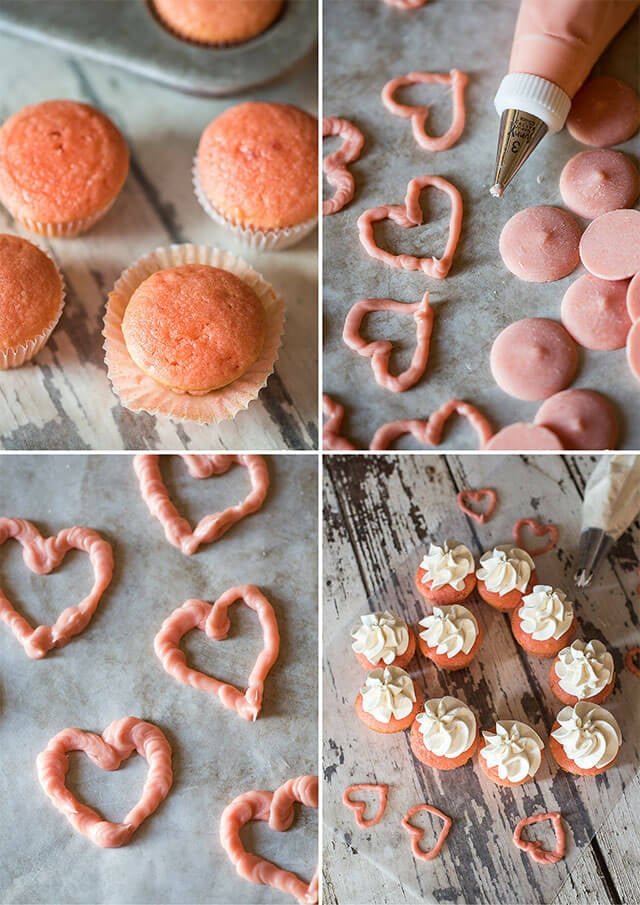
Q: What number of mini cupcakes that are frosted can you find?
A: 10